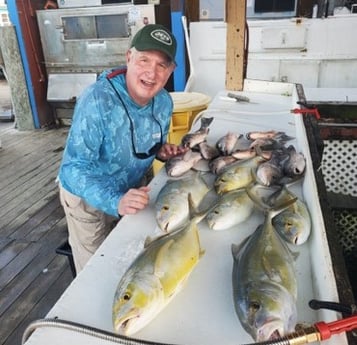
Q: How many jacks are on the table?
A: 6